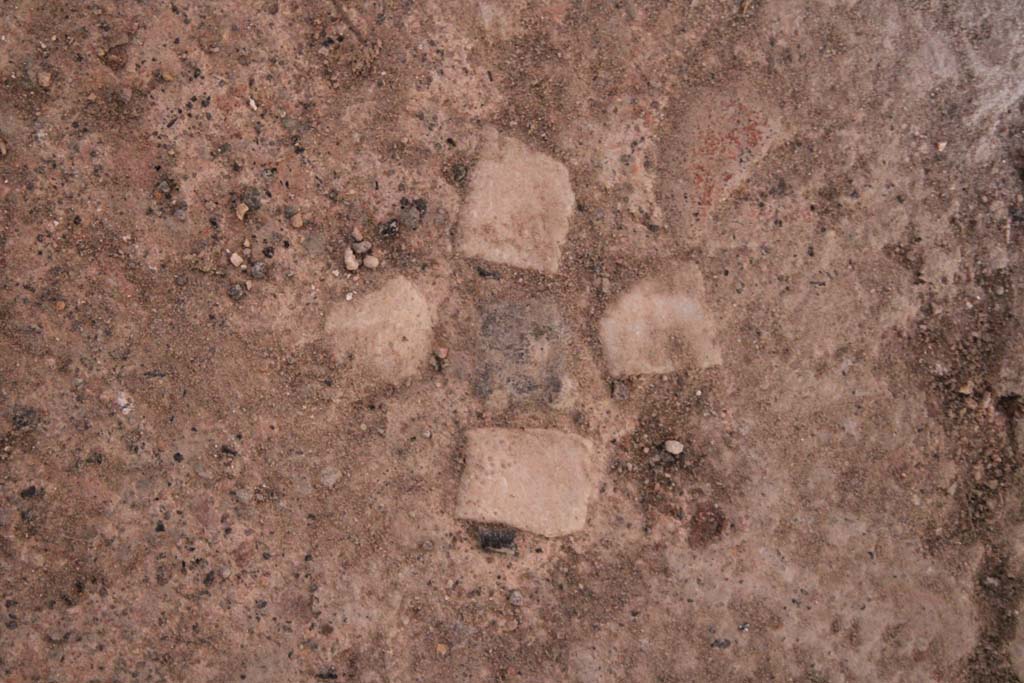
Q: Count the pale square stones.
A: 4